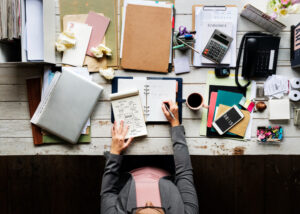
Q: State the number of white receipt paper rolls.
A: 2